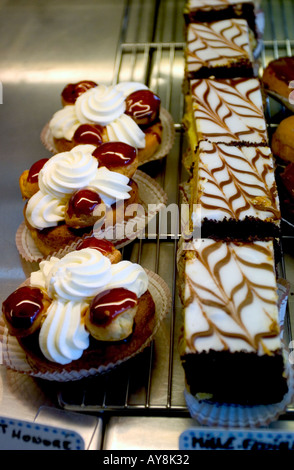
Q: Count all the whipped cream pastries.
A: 3